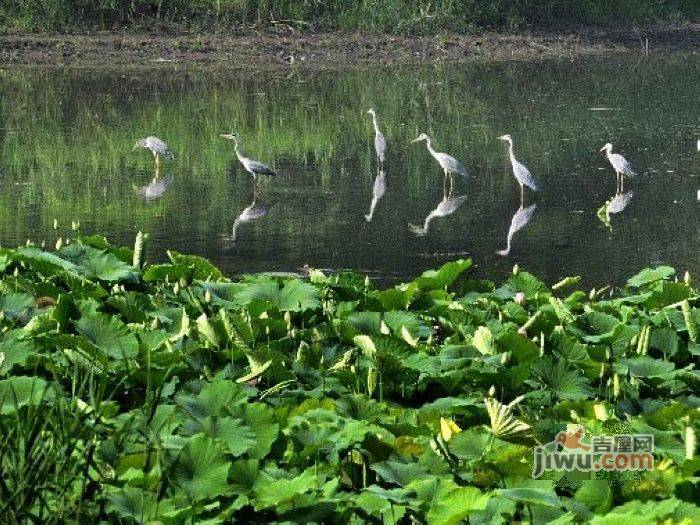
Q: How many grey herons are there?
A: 6